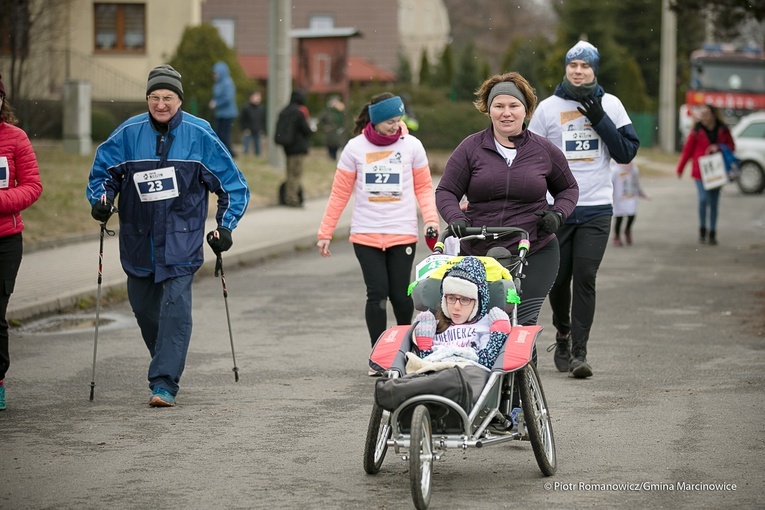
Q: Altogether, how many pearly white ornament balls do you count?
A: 0